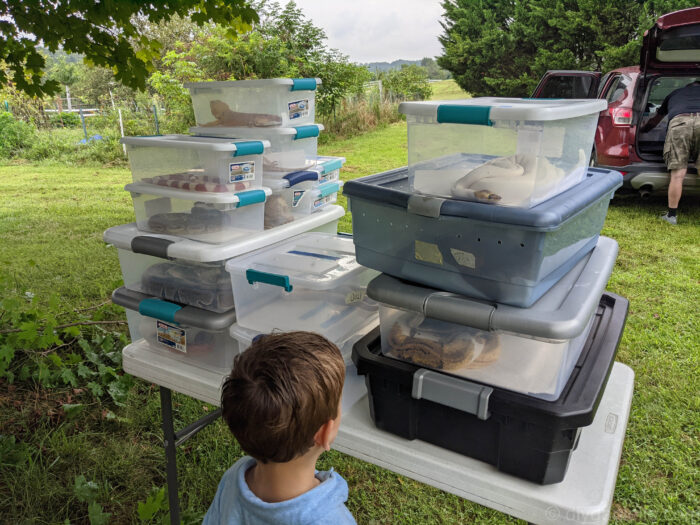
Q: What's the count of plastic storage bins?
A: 15